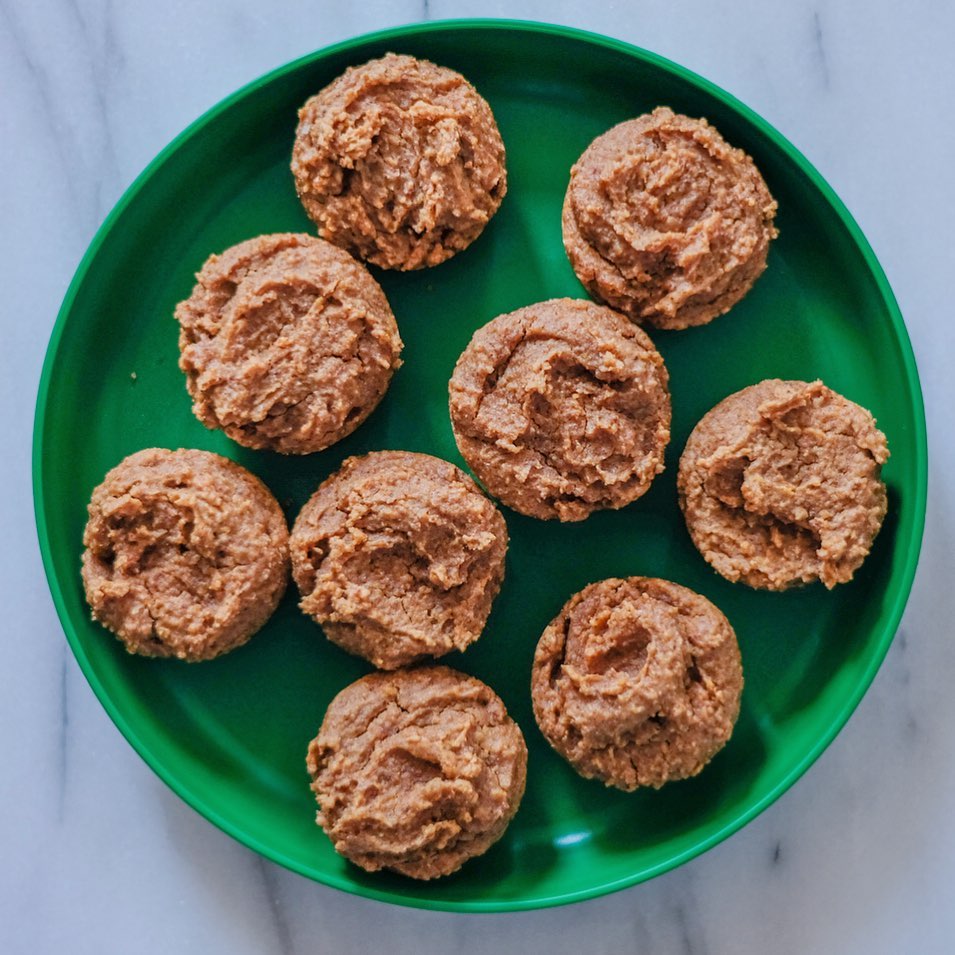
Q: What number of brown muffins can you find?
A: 9